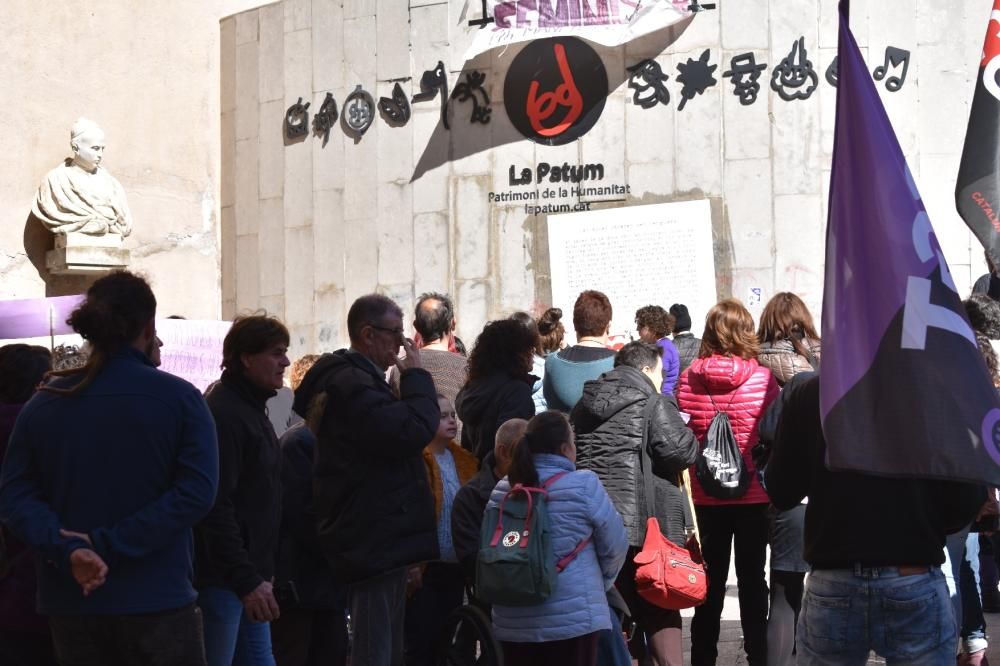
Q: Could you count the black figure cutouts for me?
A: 12